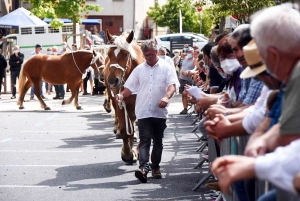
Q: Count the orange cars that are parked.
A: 0